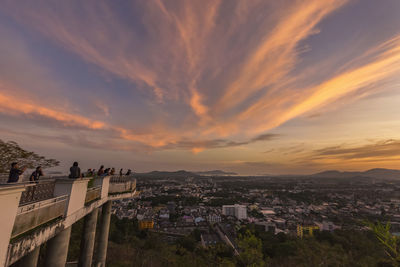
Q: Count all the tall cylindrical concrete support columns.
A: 4